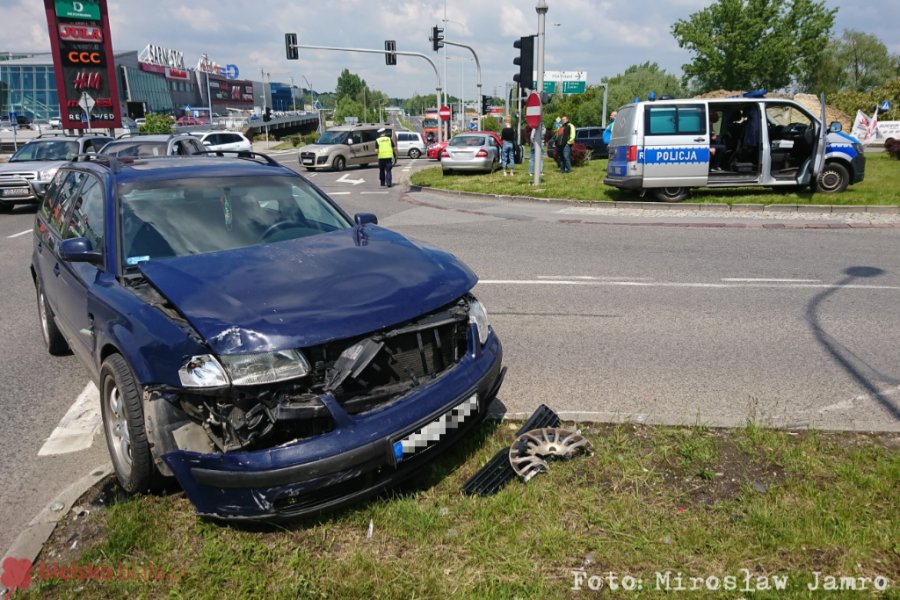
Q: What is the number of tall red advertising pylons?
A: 1